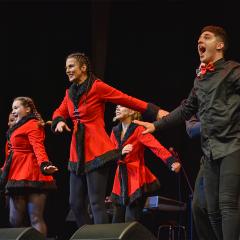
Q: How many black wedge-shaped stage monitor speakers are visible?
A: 2